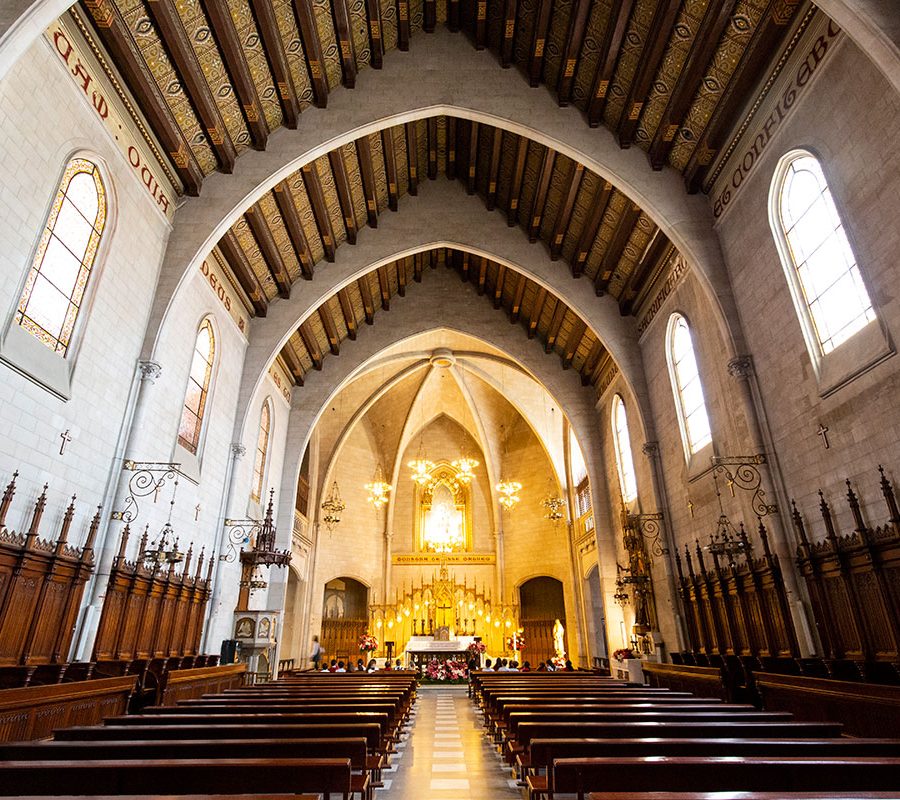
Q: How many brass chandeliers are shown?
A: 6